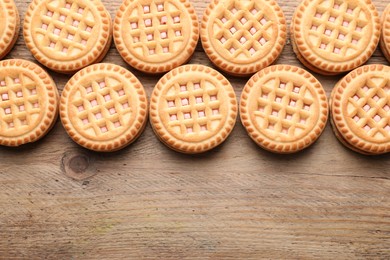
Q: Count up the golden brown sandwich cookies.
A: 11